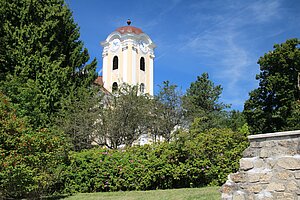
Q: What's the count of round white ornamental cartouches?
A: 2